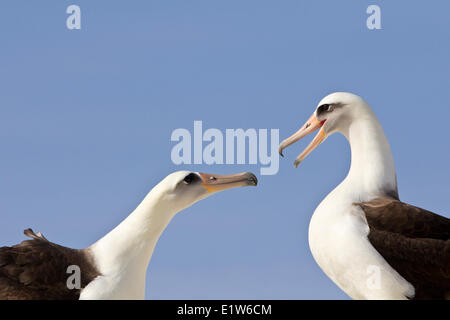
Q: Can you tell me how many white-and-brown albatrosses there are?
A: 2